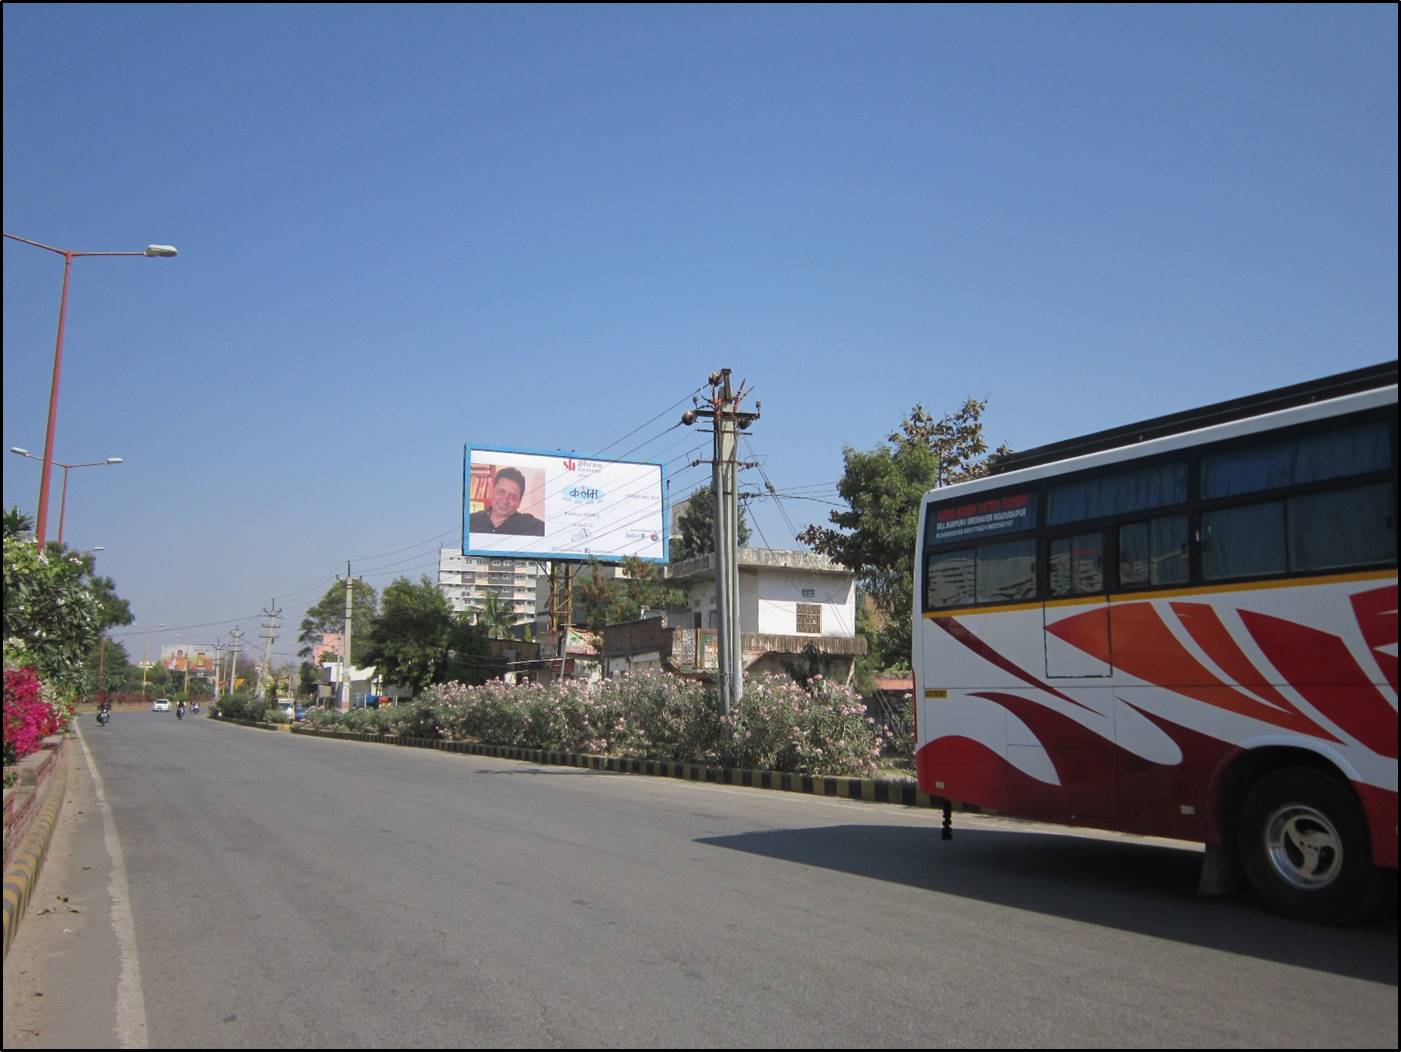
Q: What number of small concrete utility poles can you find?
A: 4